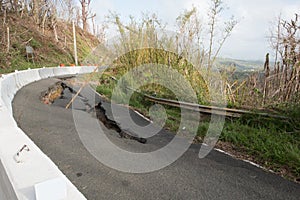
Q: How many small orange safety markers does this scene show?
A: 5